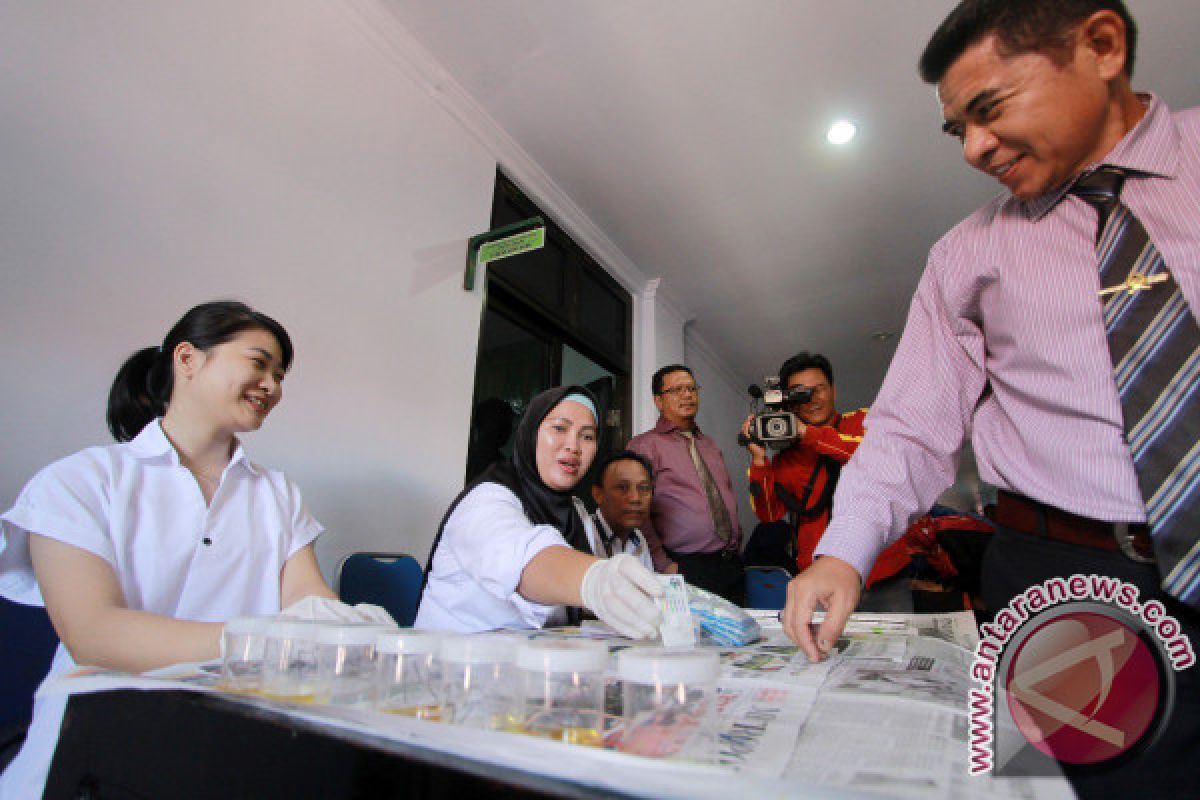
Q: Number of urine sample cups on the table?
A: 7